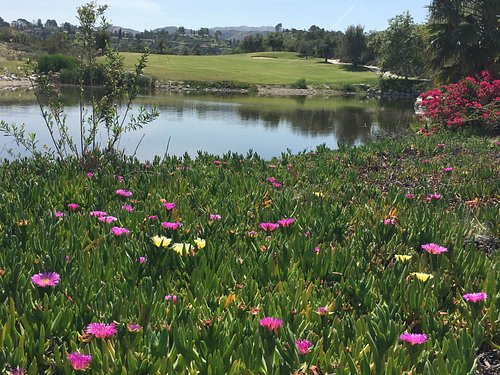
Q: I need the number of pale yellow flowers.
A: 6